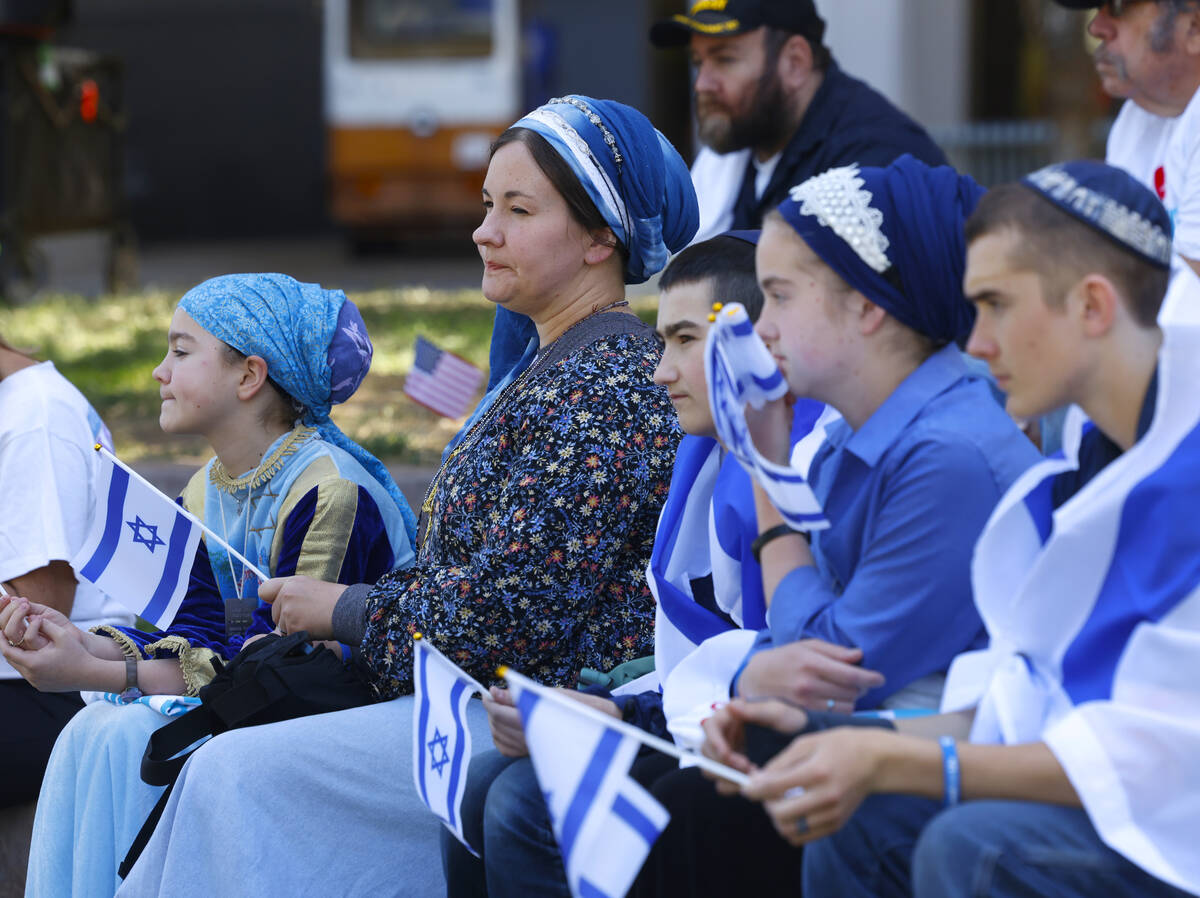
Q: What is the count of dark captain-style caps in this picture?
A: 1